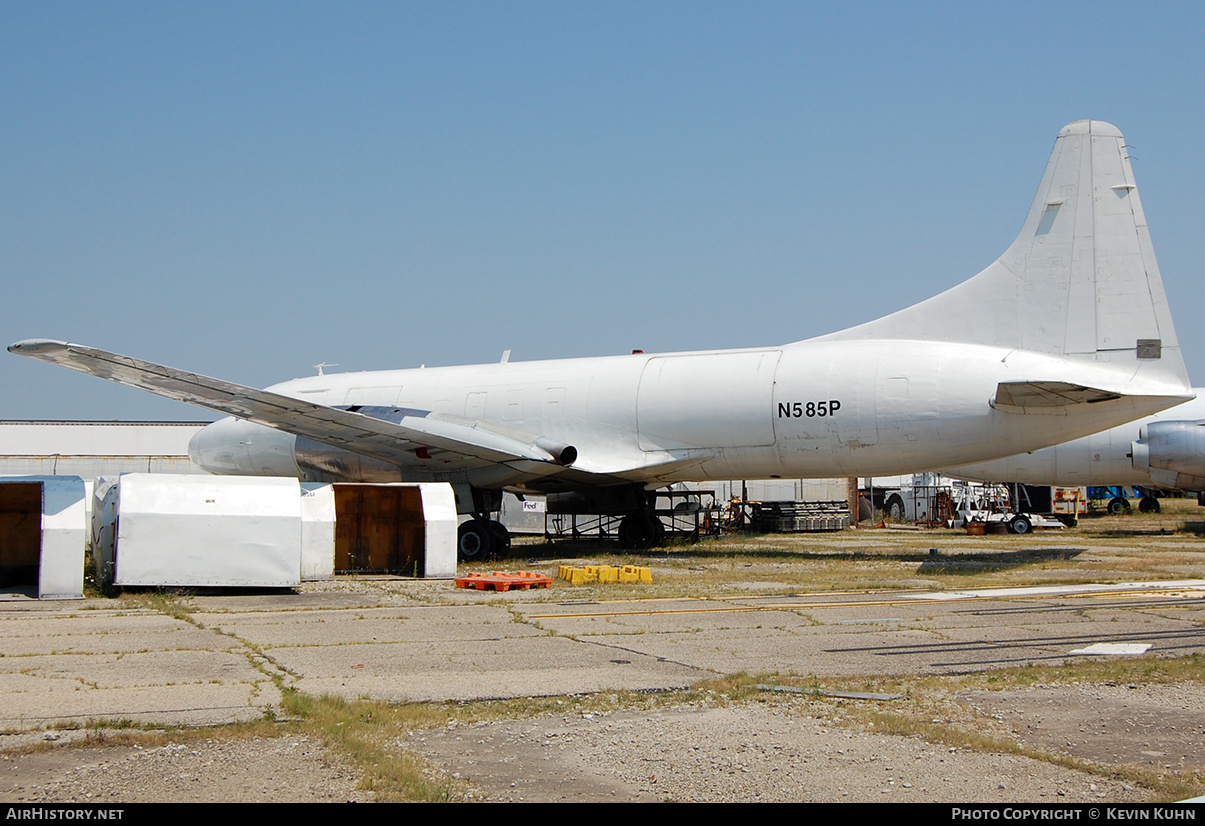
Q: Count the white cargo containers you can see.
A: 3